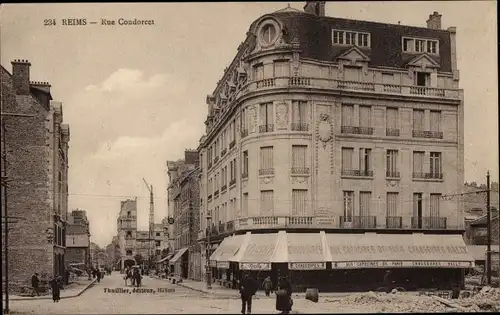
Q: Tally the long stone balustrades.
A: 2